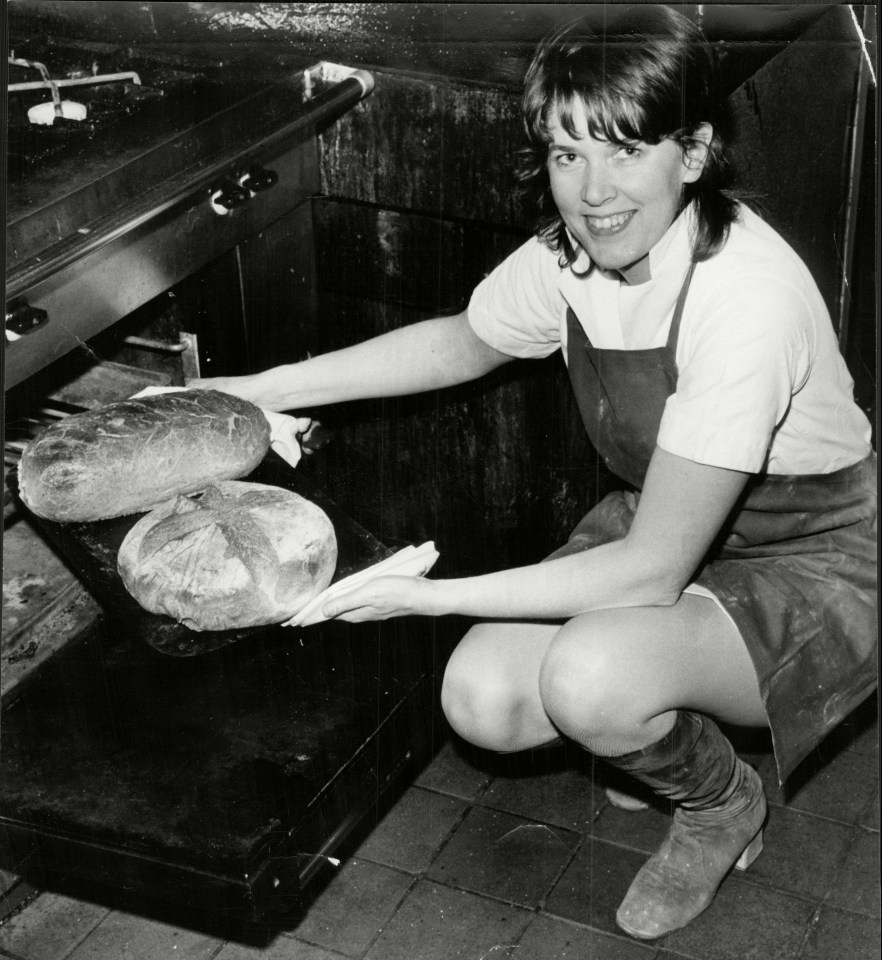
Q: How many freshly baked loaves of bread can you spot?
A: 2